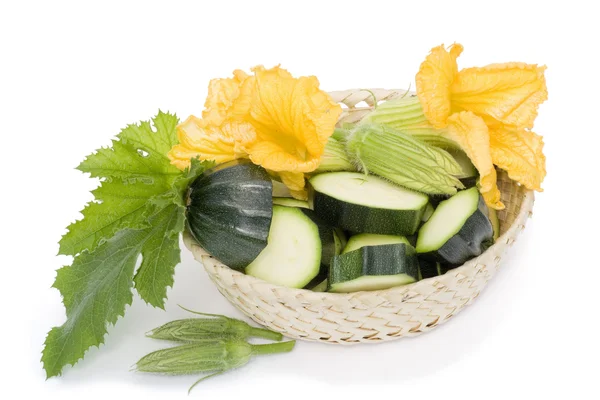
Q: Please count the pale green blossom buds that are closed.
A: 3